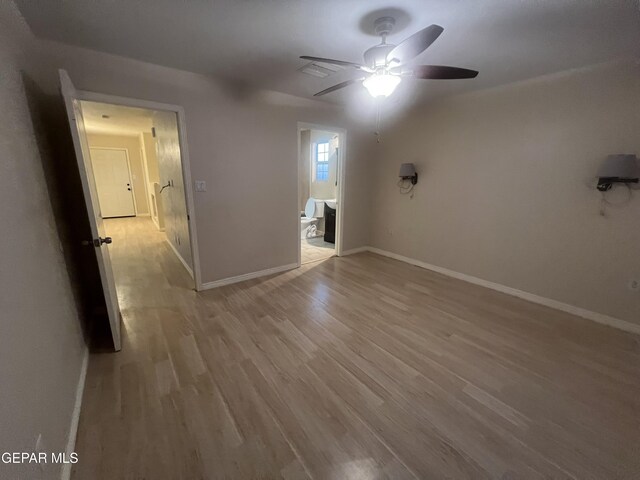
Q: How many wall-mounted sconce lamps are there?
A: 2